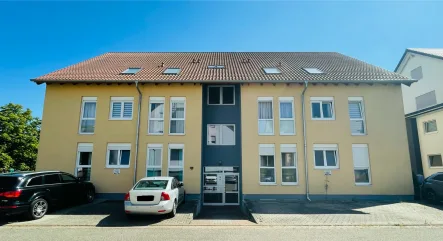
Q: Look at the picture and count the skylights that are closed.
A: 5